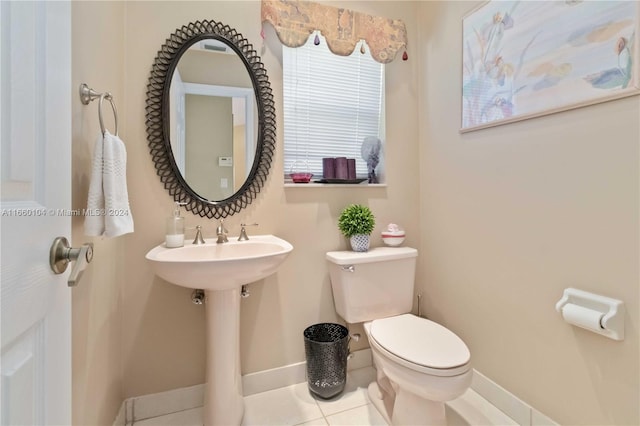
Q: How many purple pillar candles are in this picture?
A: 3